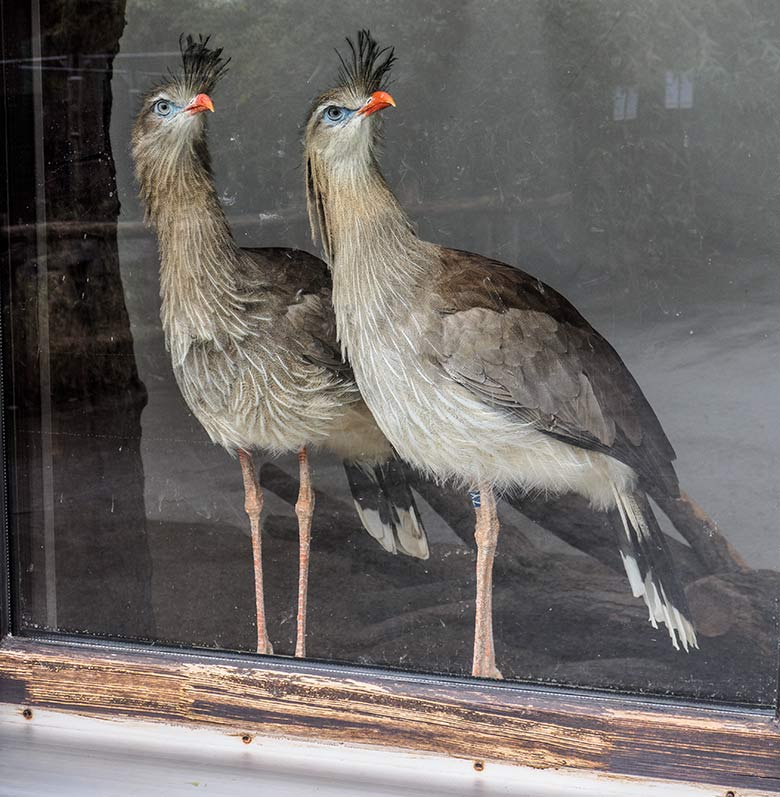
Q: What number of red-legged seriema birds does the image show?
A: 2